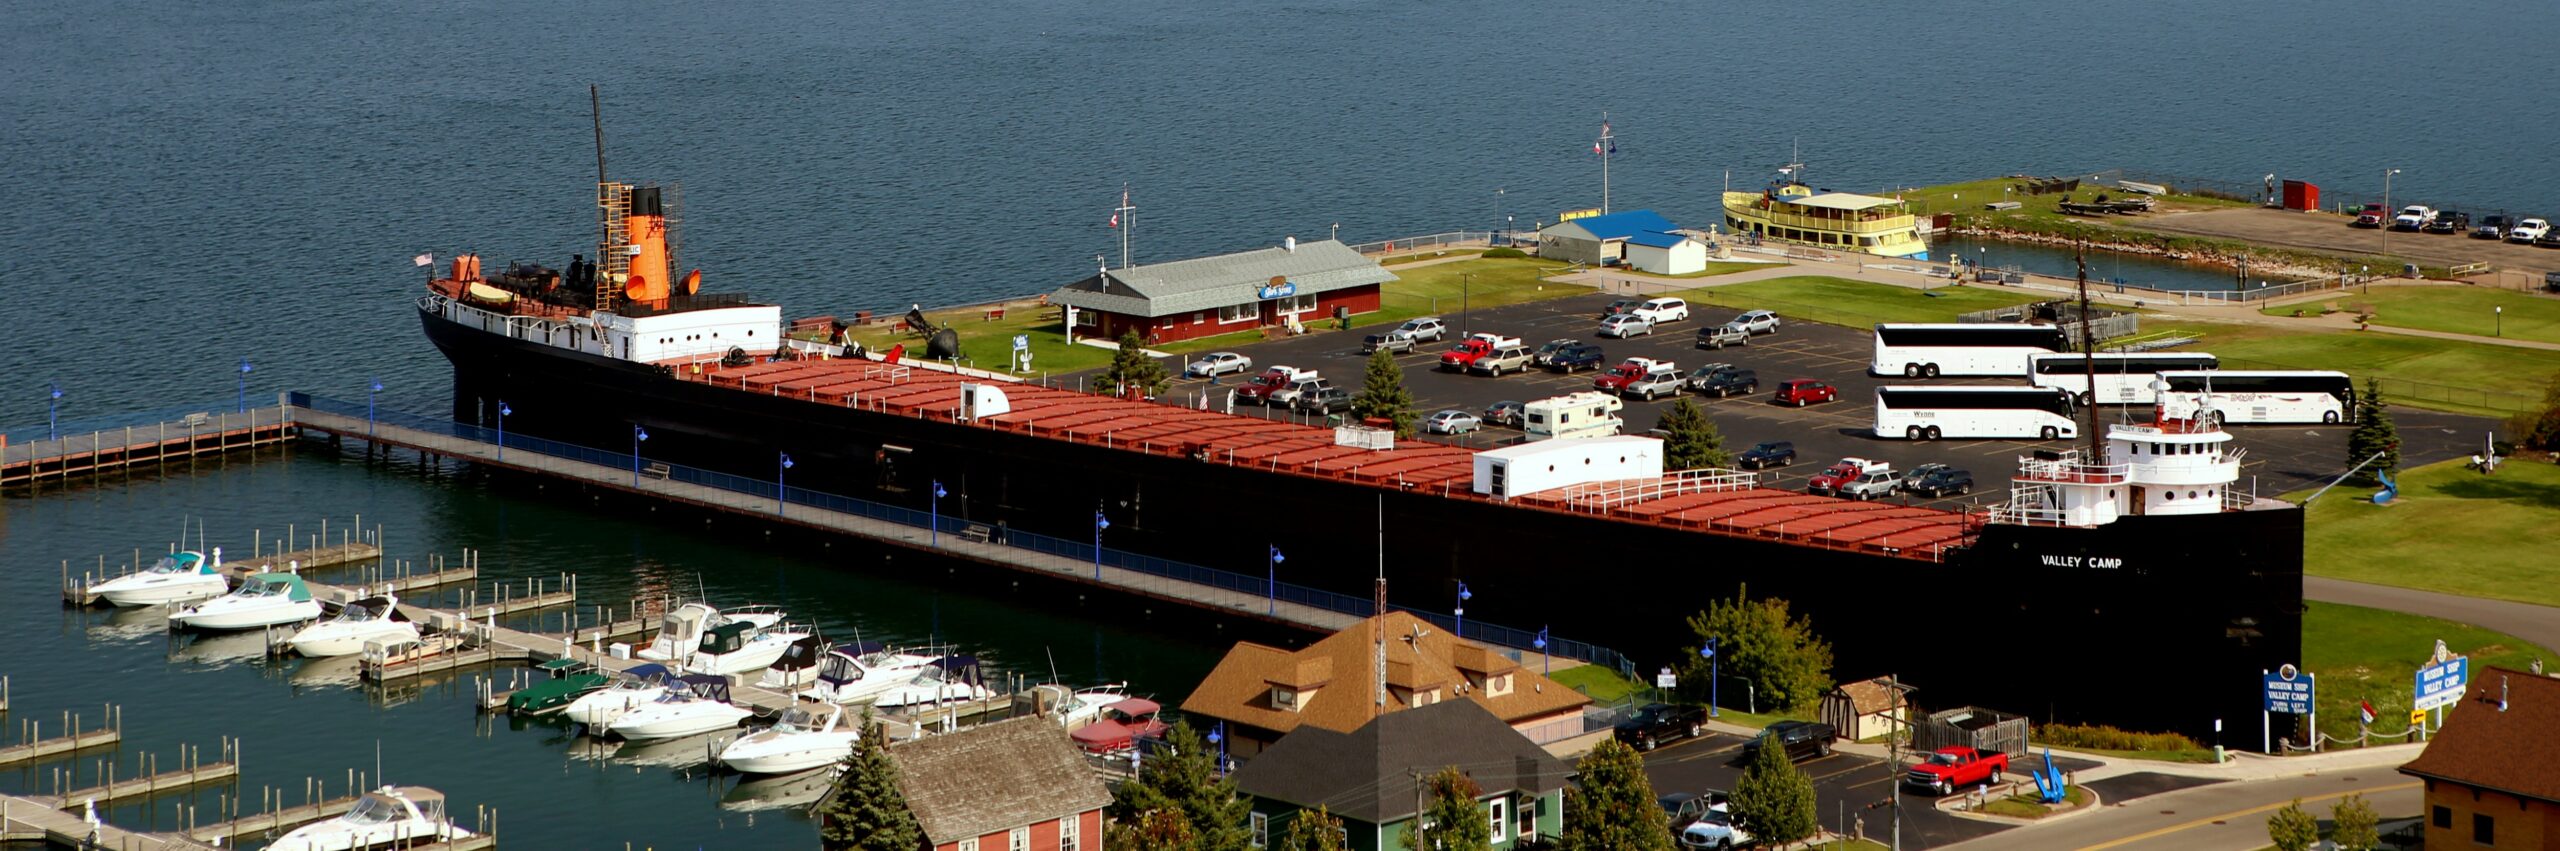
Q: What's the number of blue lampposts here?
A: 13